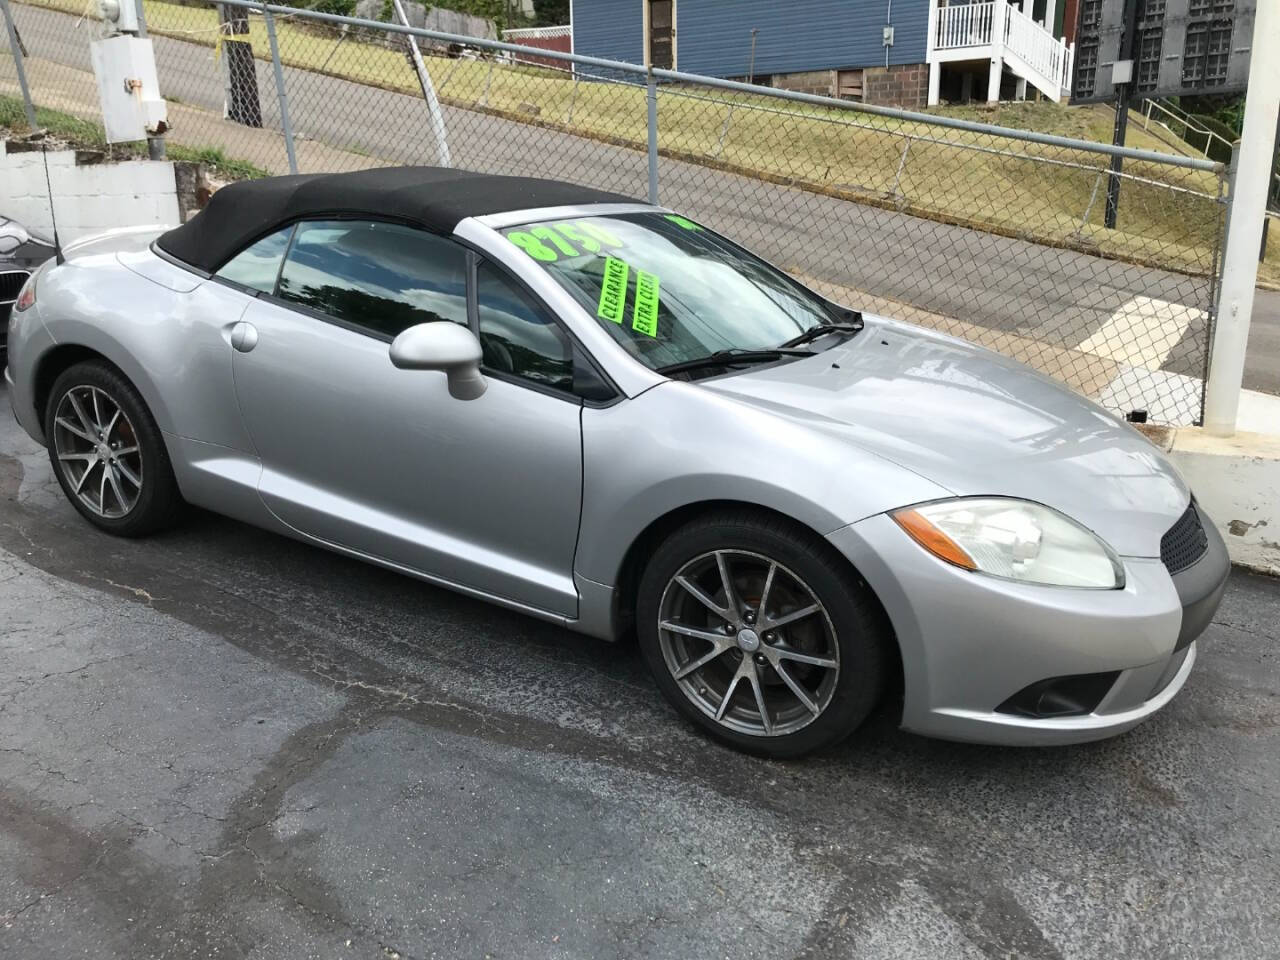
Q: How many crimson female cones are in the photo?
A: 0